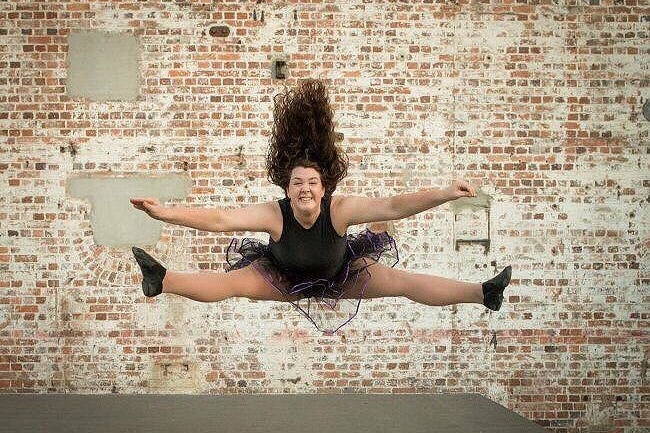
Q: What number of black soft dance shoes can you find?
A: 2